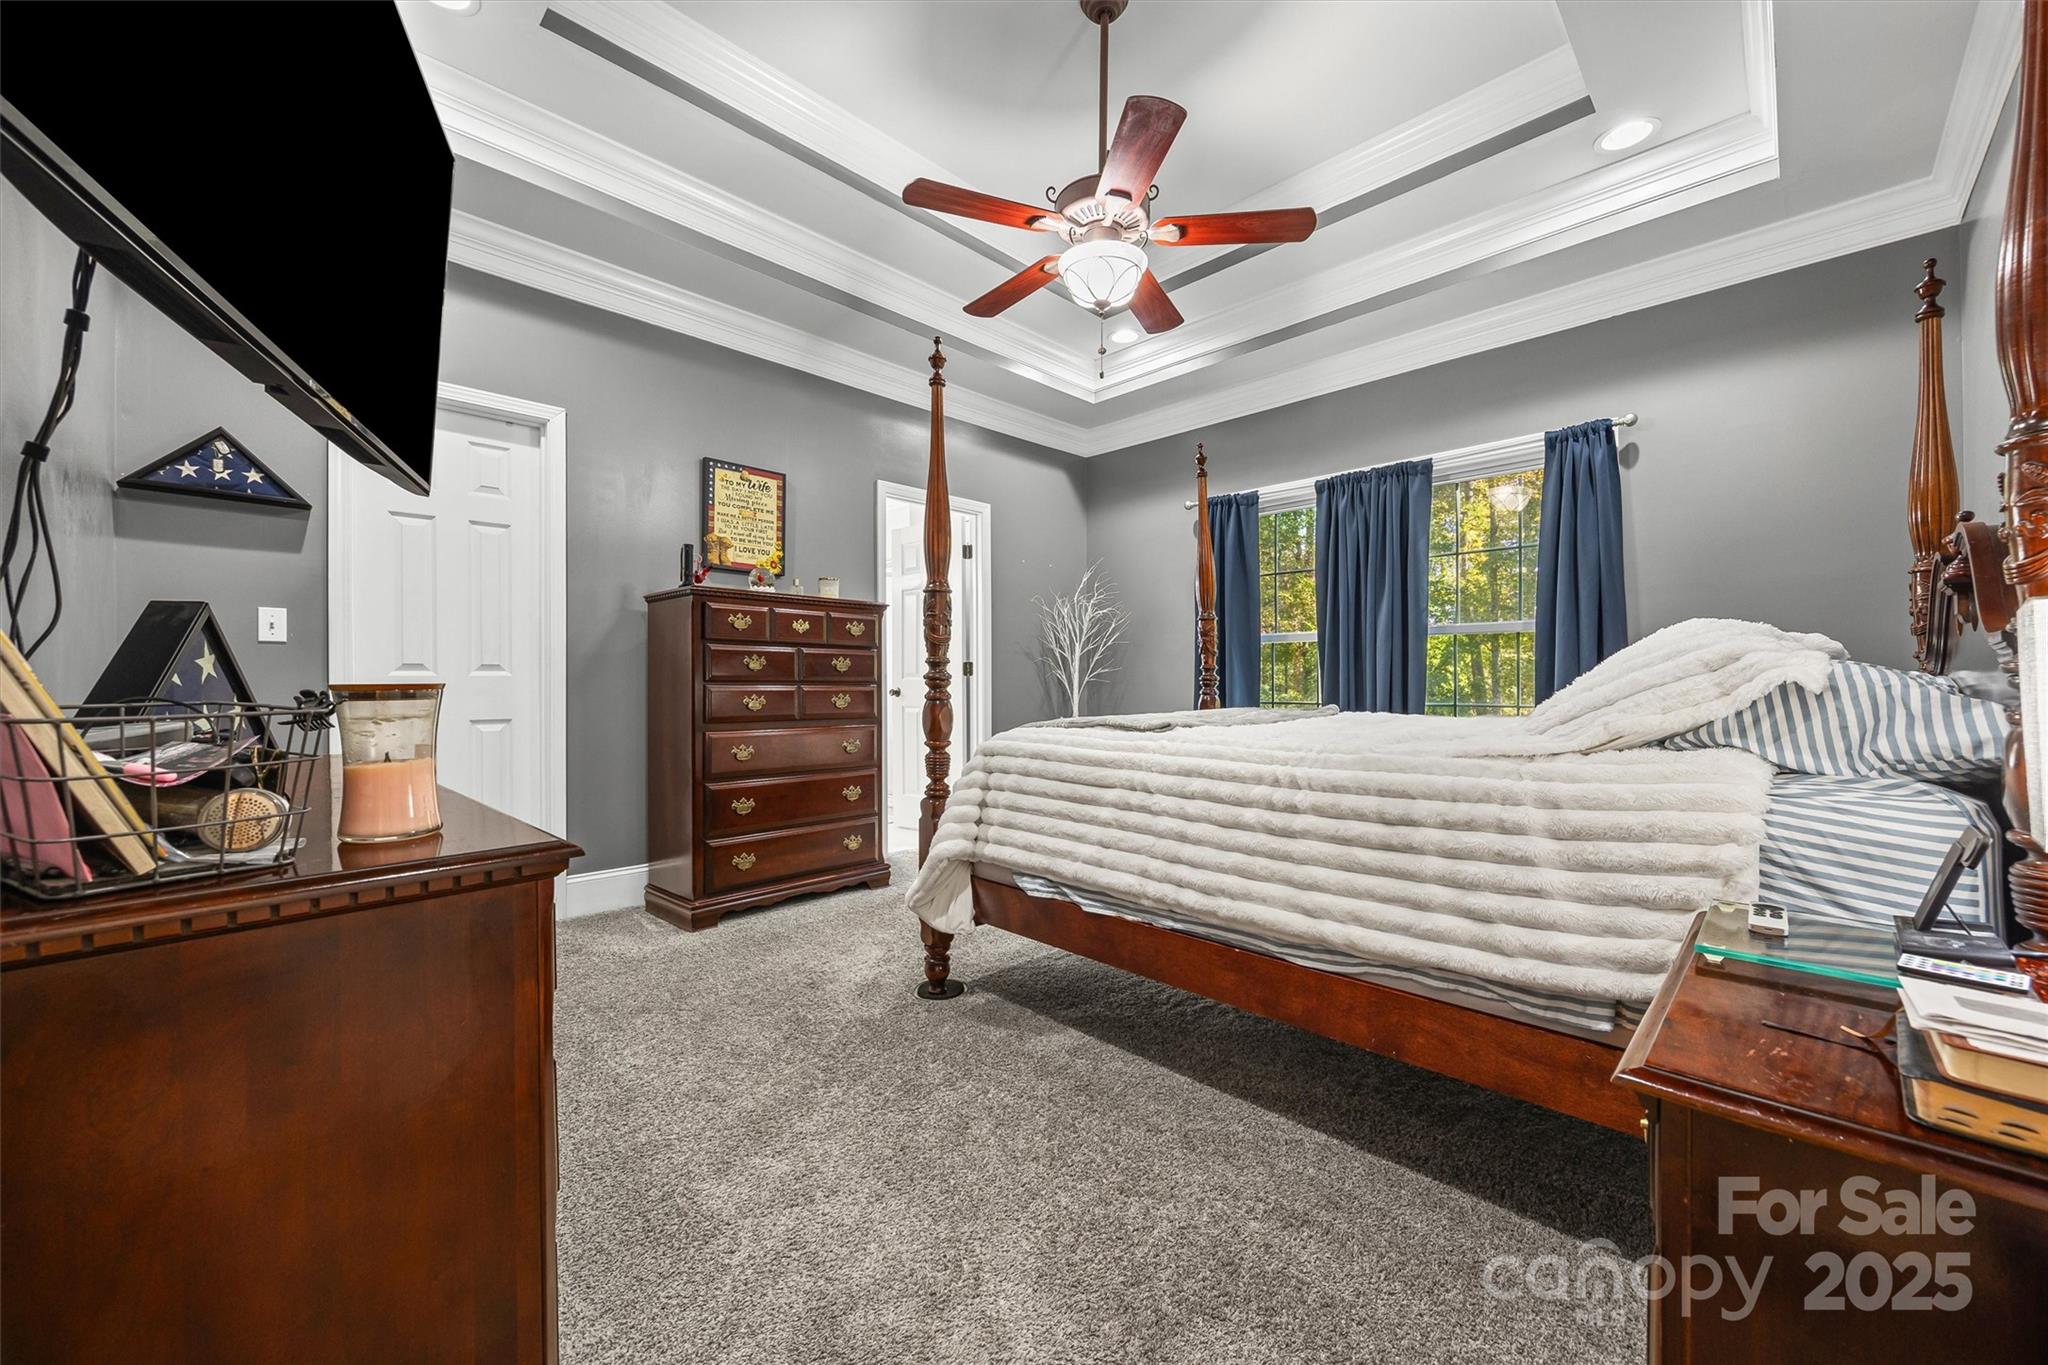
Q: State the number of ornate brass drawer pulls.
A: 13